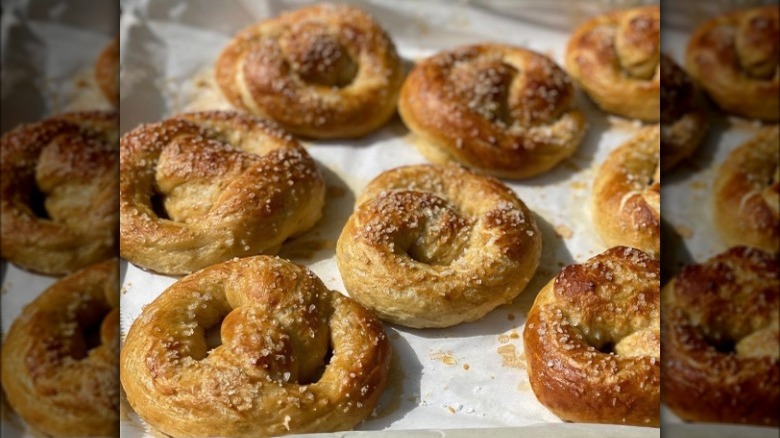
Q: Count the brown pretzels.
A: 8